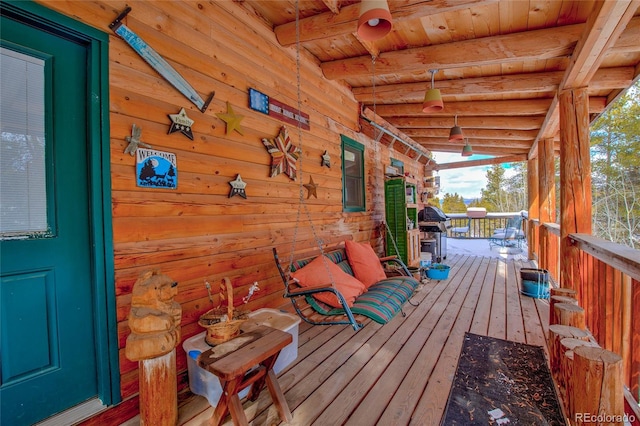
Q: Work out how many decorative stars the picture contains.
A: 6